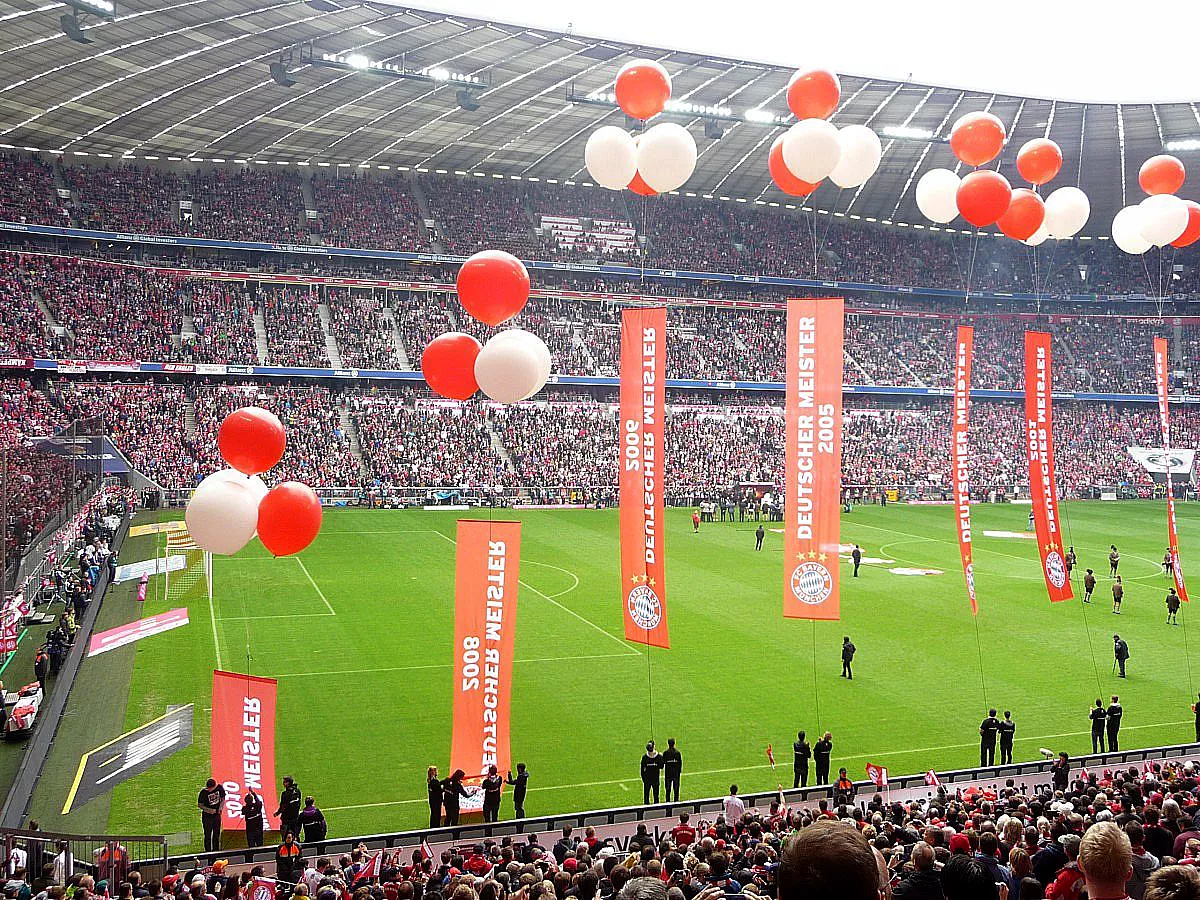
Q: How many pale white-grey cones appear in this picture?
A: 0